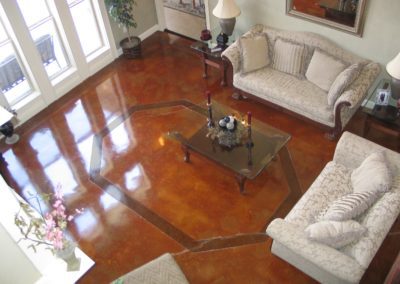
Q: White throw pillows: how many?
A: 7